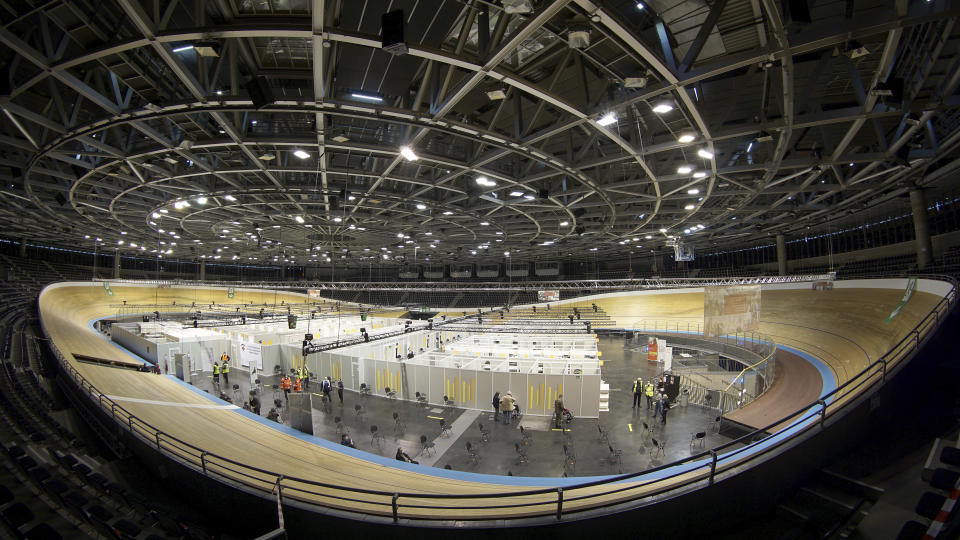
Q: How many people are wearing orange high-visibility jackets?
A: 3